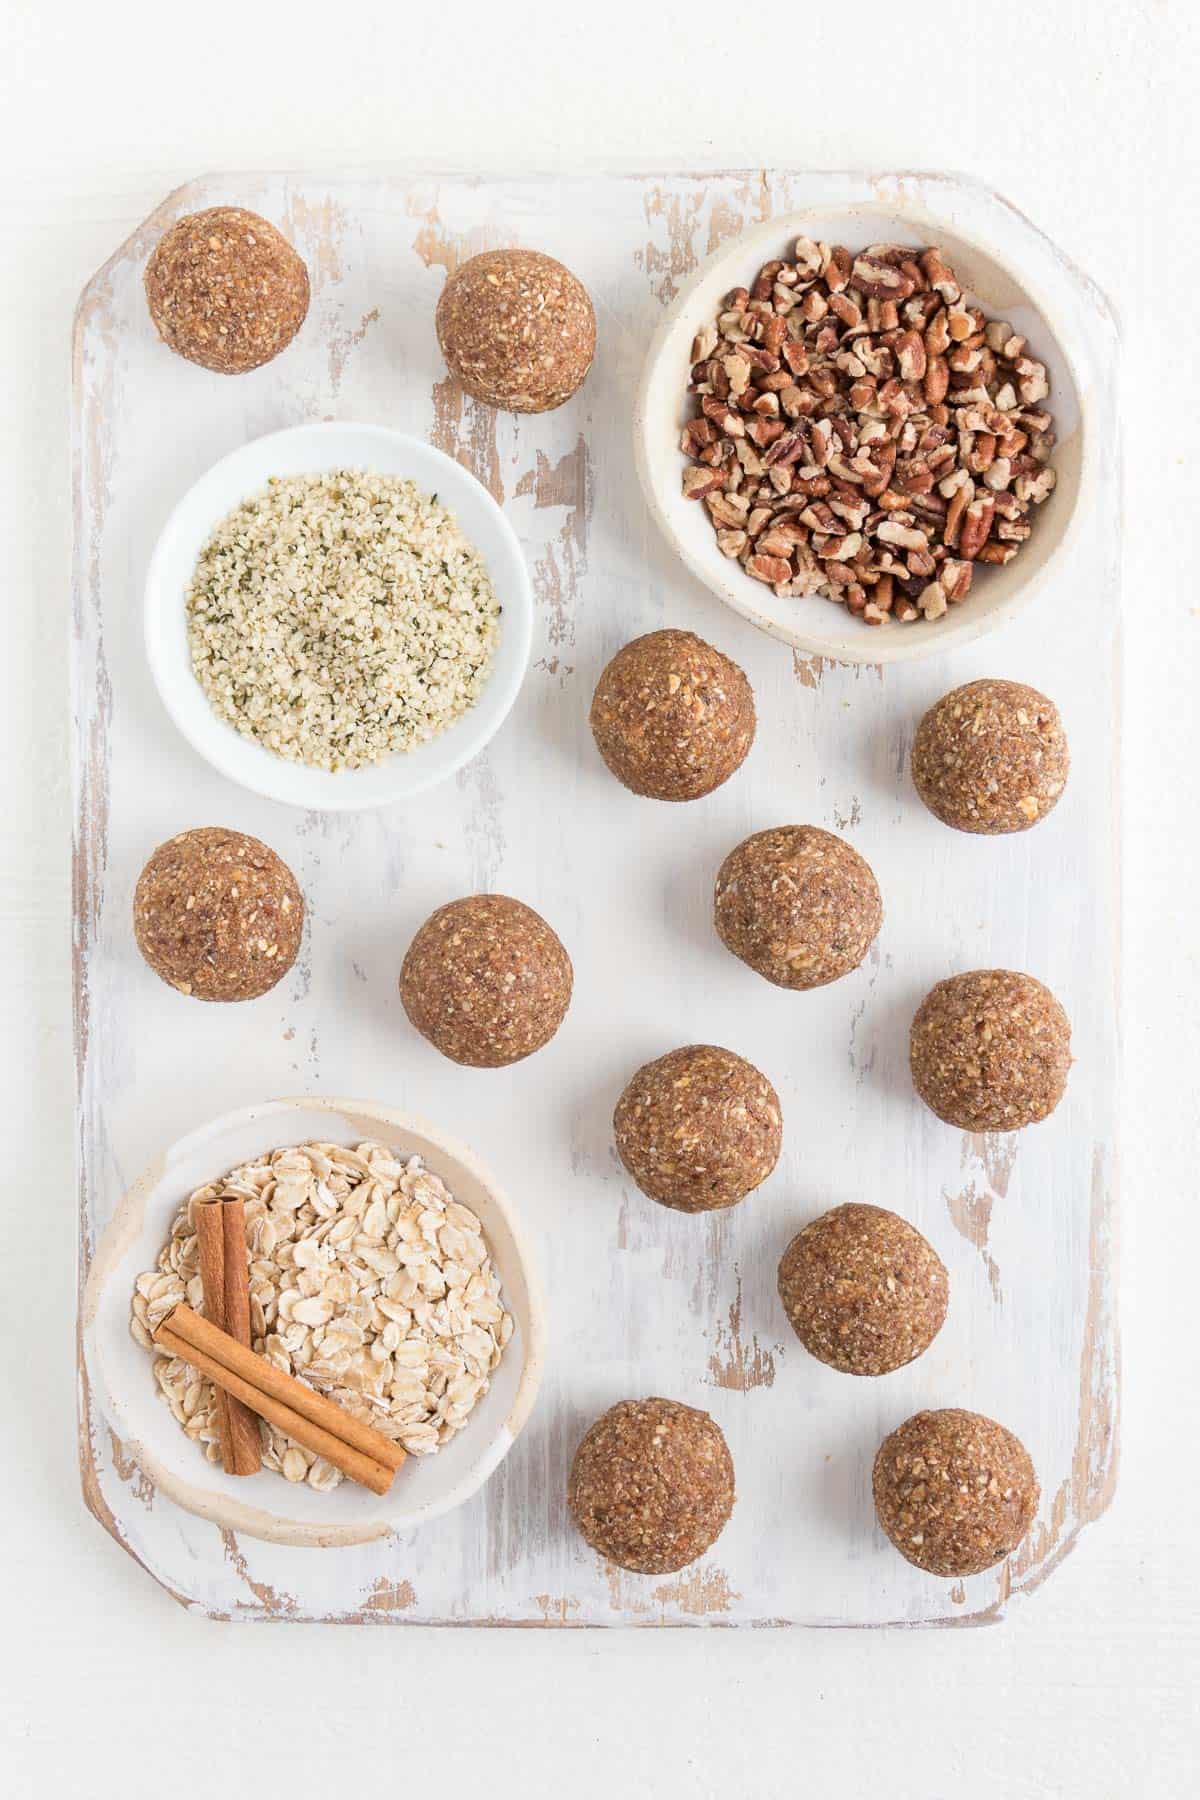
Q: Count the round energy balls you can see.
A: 12